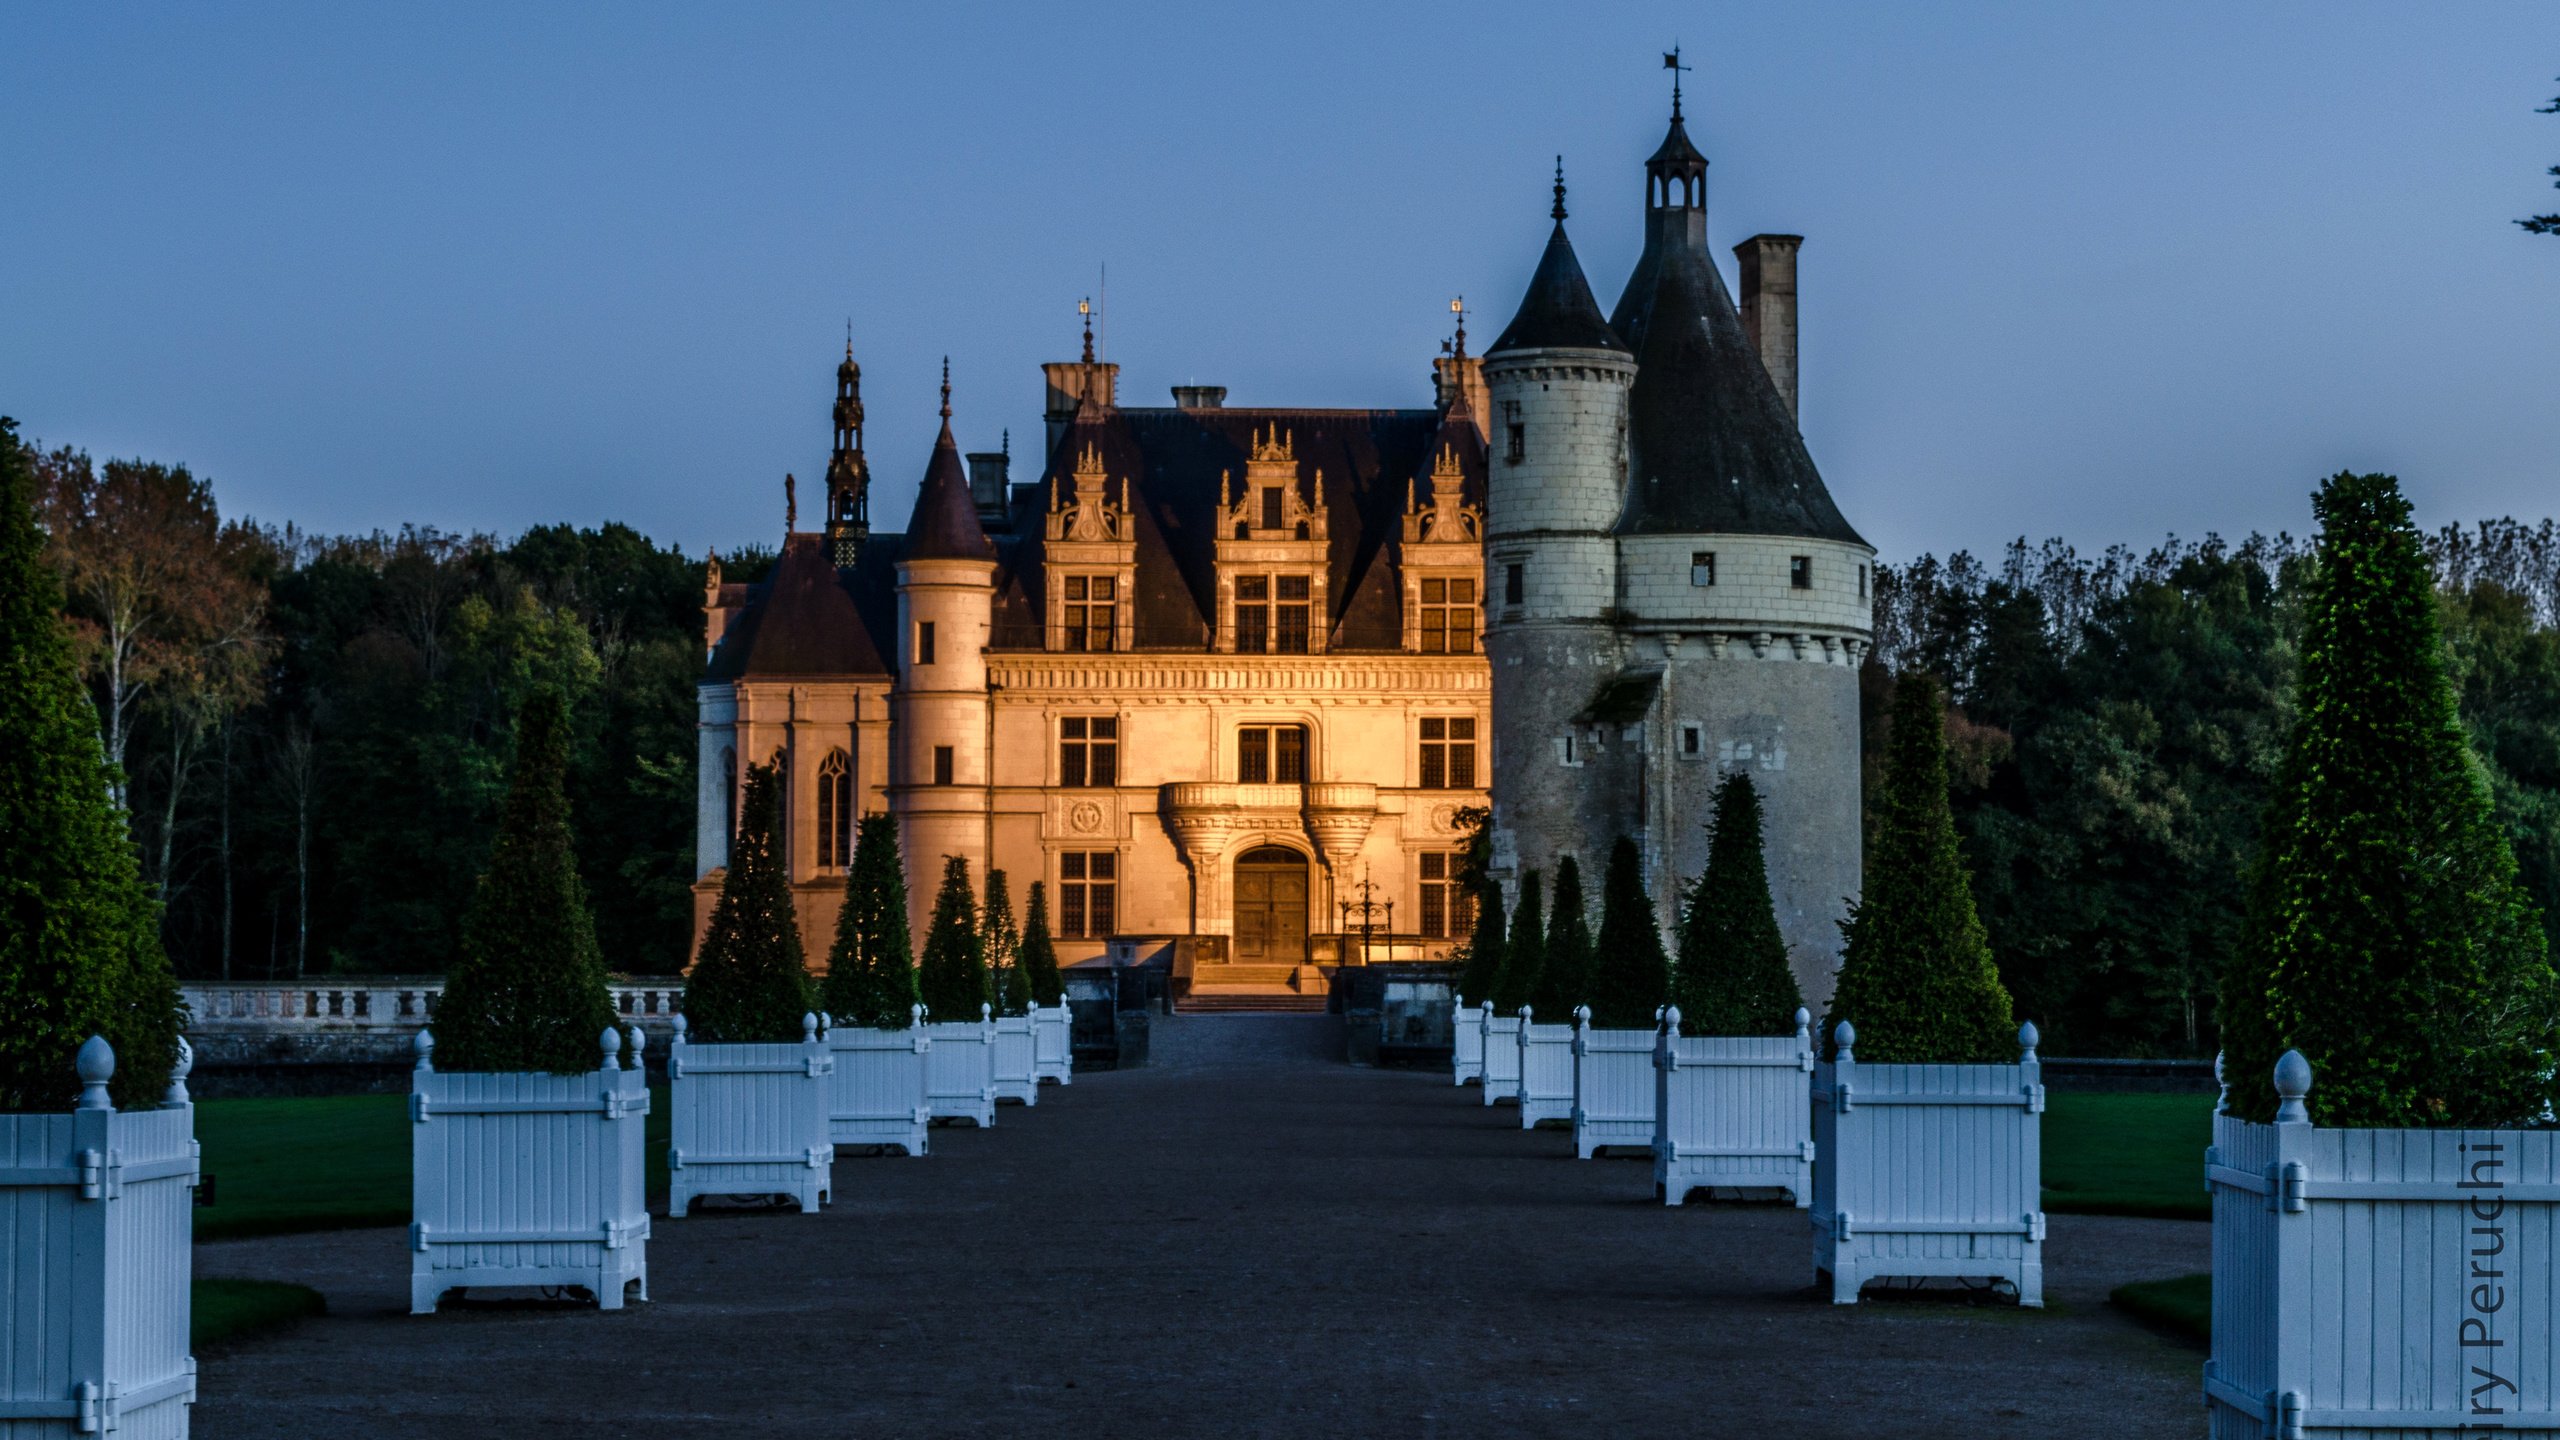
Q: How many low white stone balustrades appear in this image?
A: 1